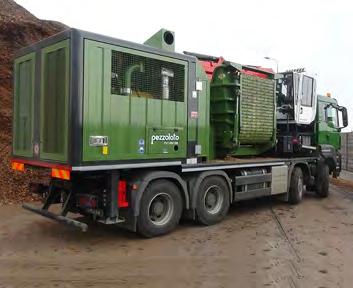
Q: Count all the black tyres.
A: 4